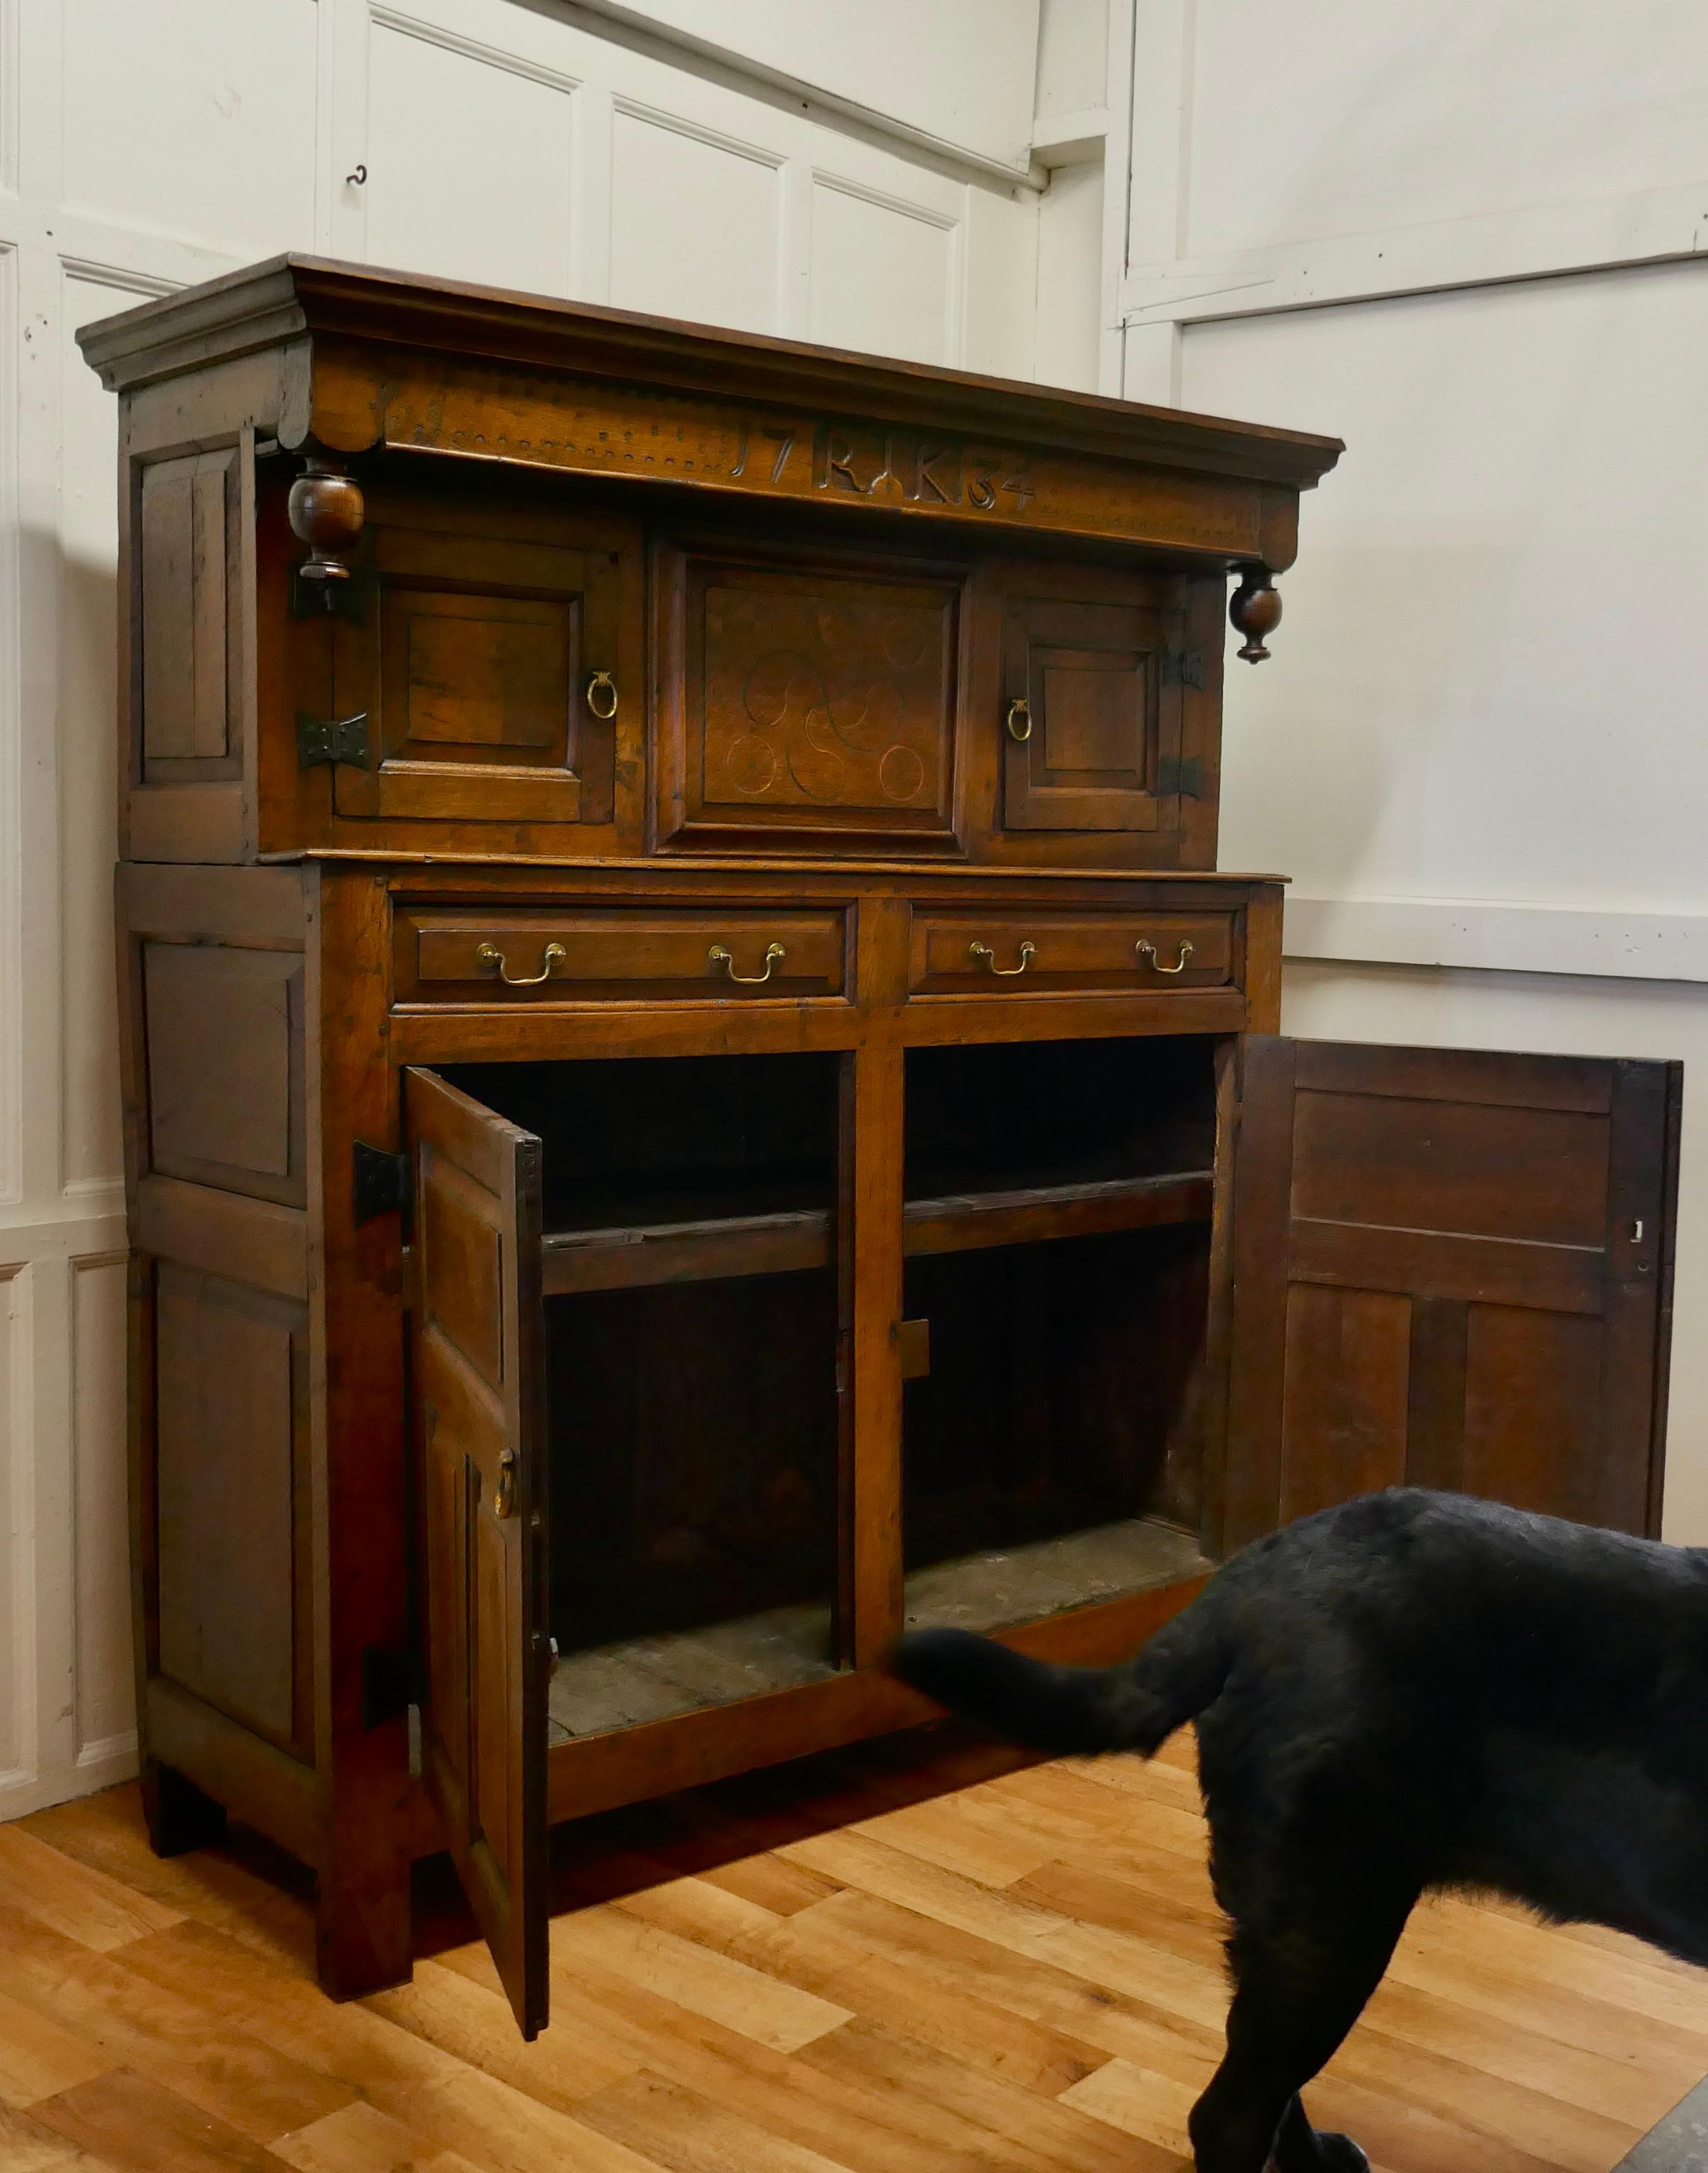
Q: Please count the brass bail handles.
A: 4